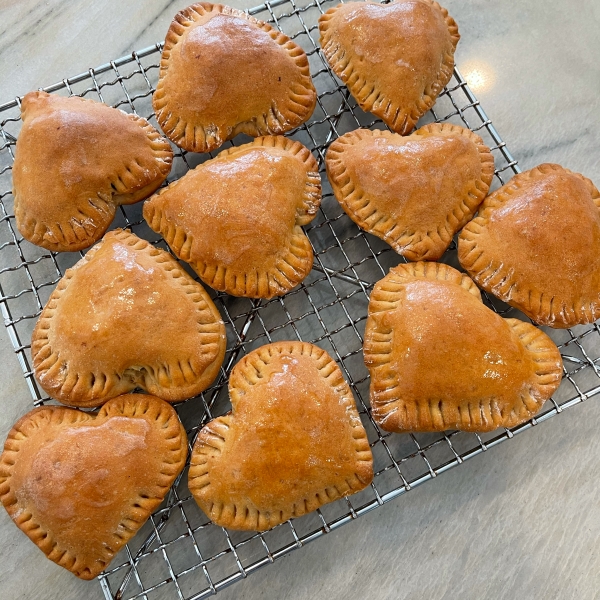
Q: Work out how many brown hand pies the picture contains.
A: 10